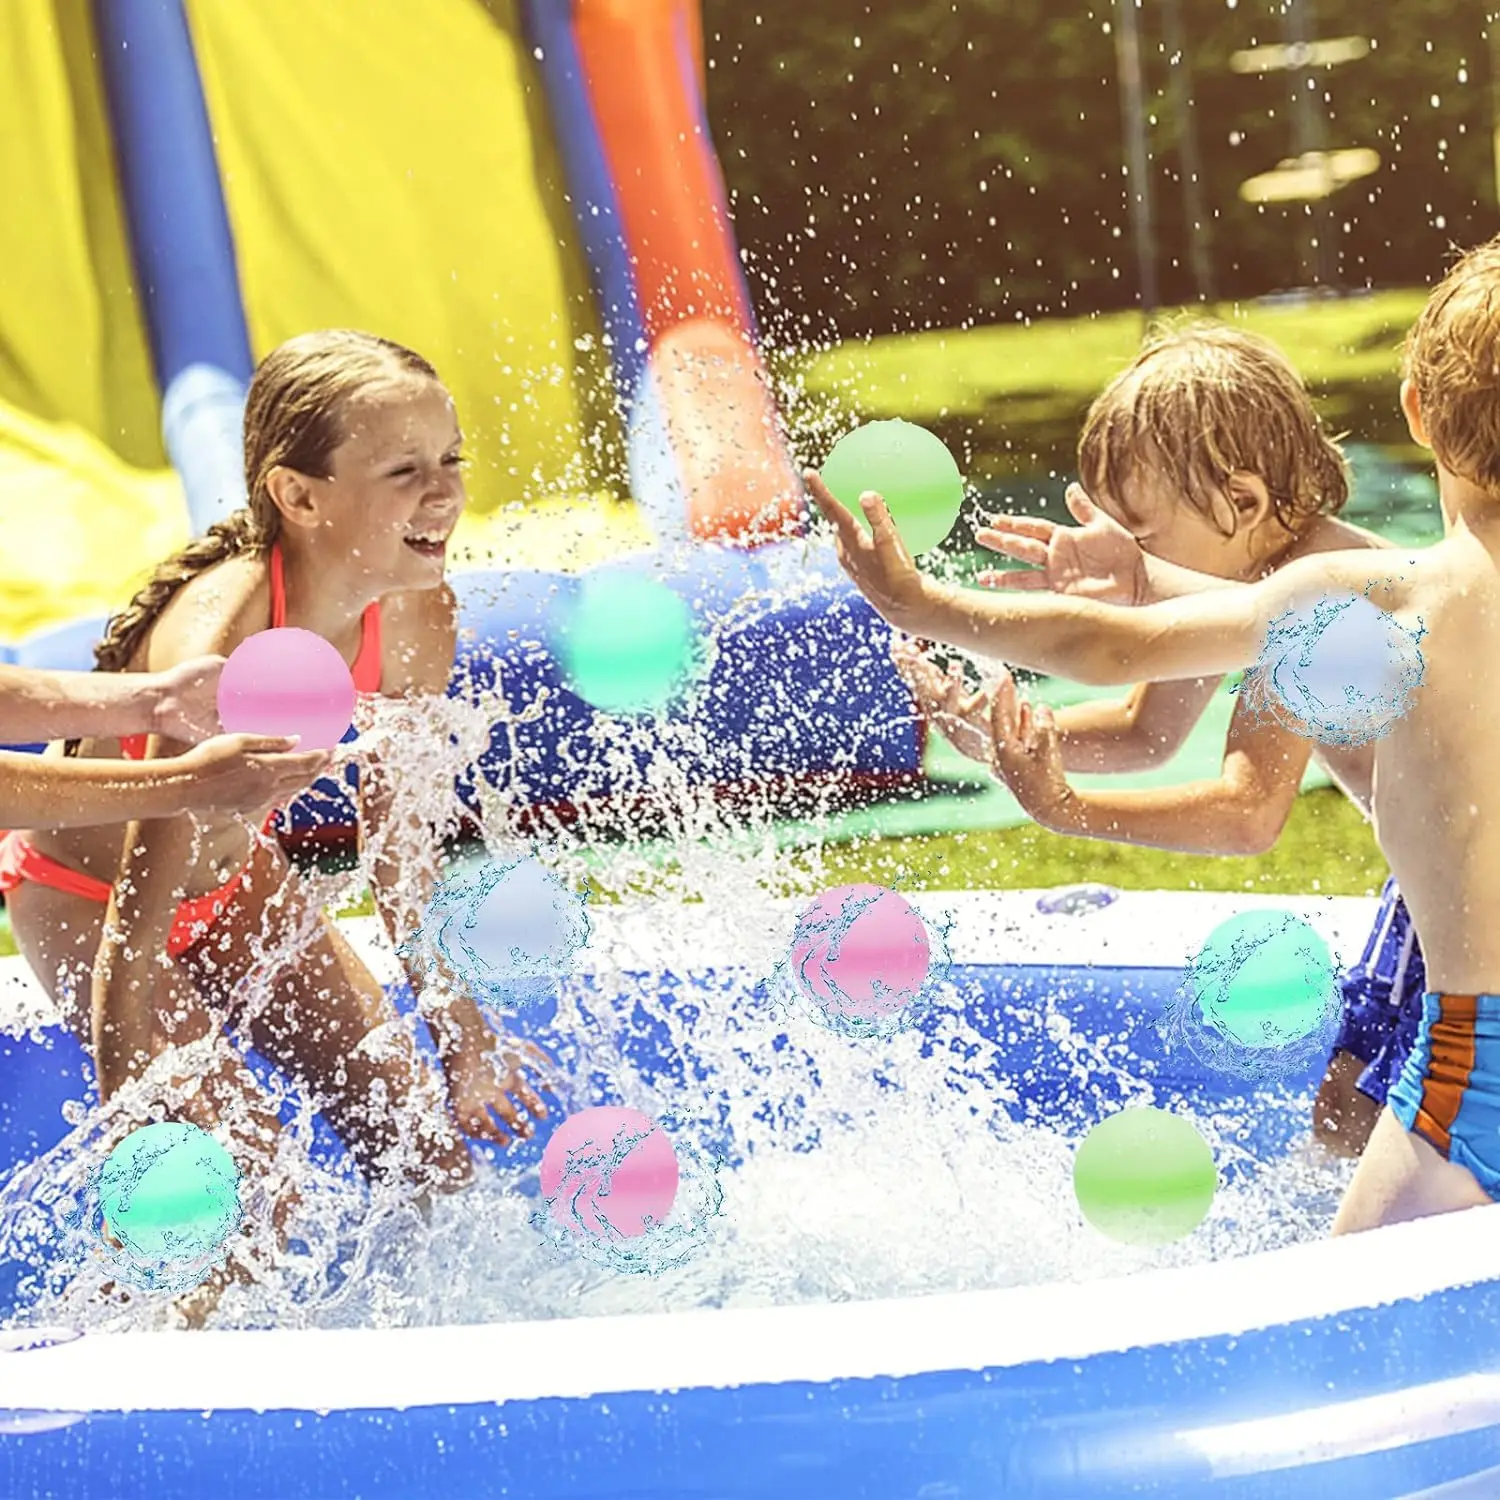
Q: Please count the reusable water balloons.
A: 10